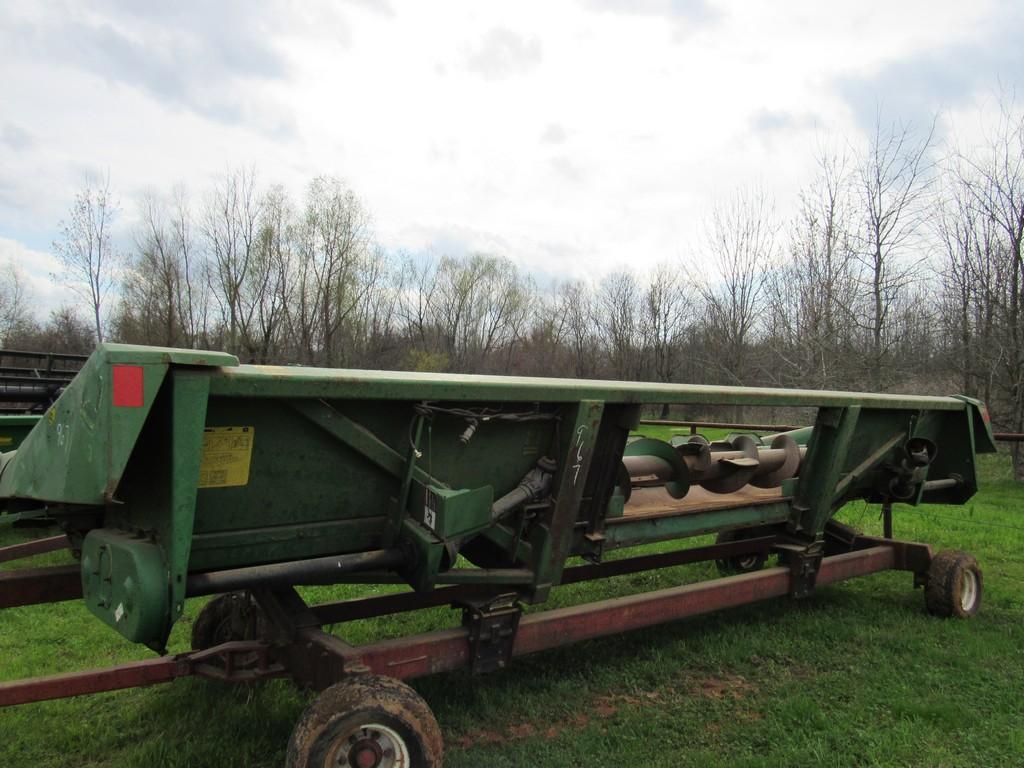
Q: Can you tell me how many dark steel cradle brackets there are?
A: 2